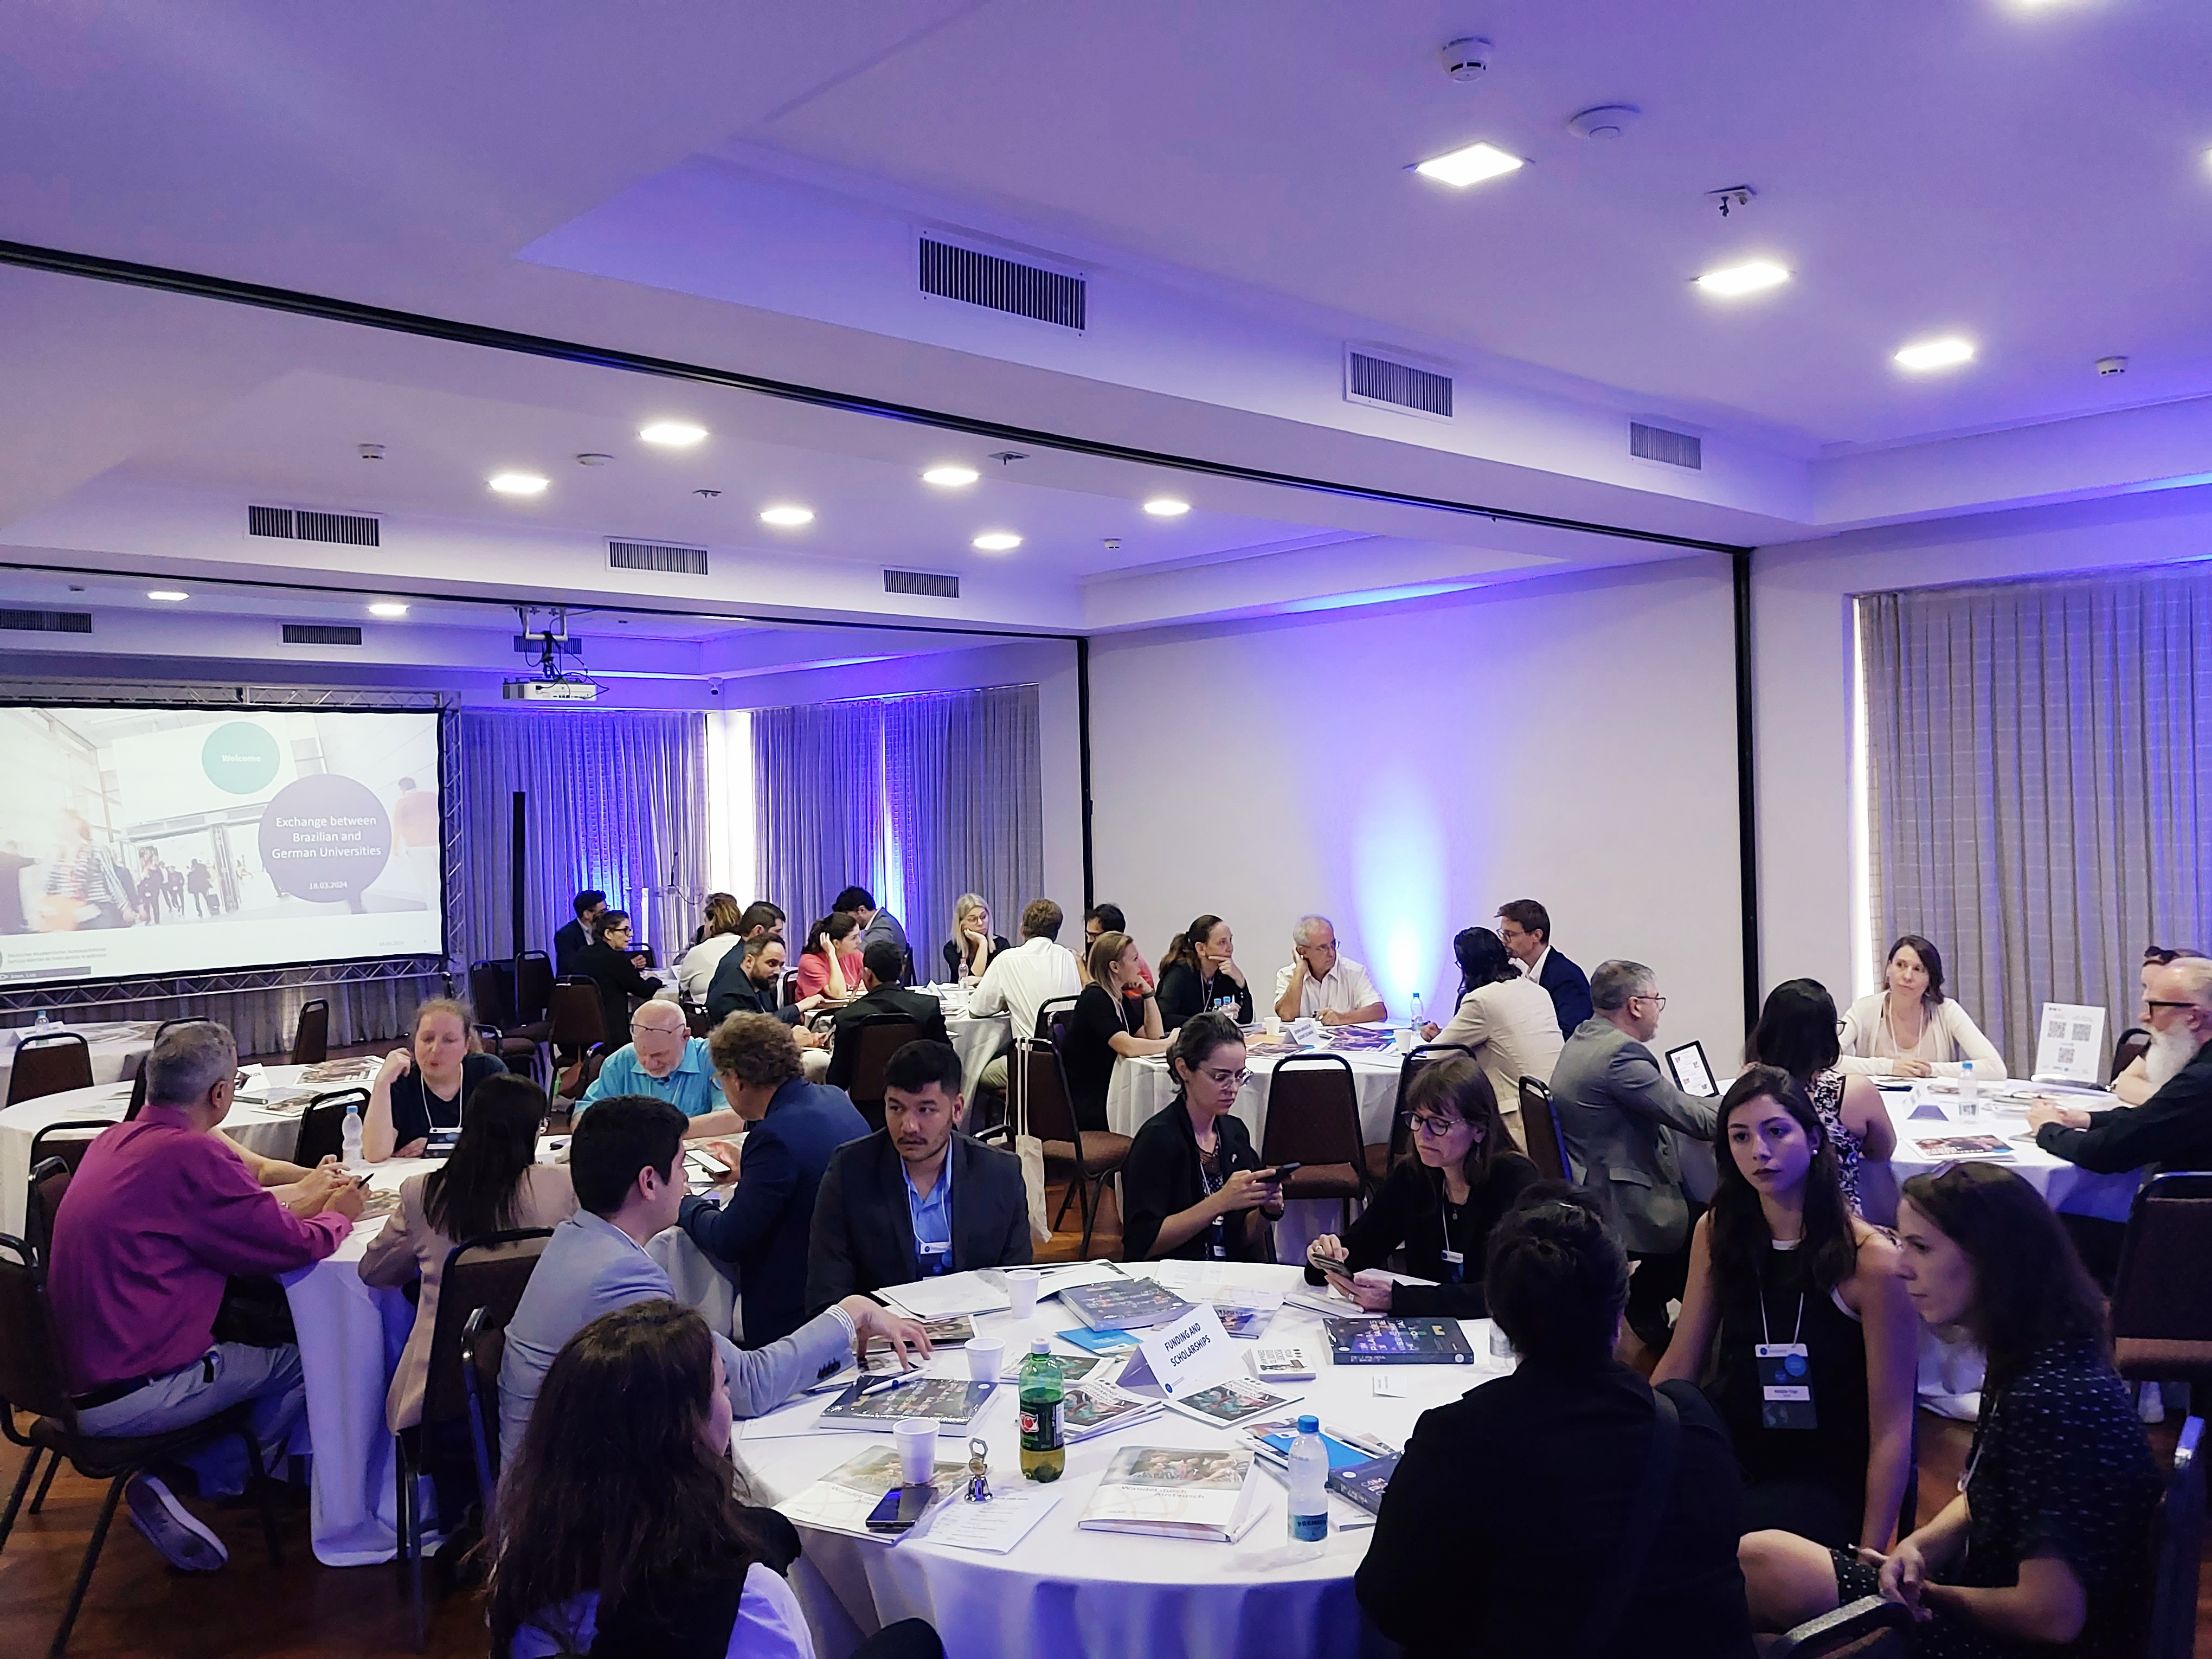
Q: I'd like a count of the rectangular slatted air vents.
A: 9